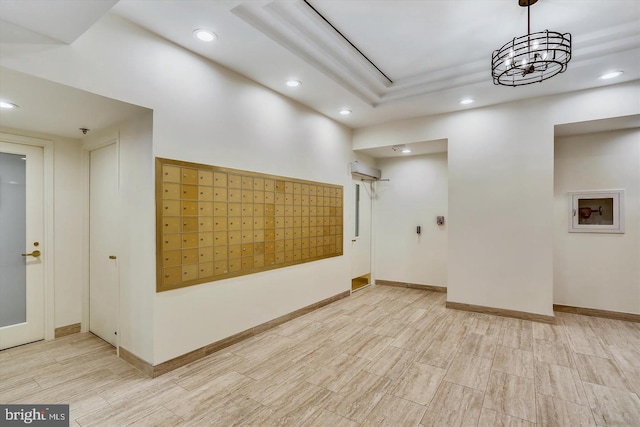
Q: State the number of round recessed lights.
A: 7